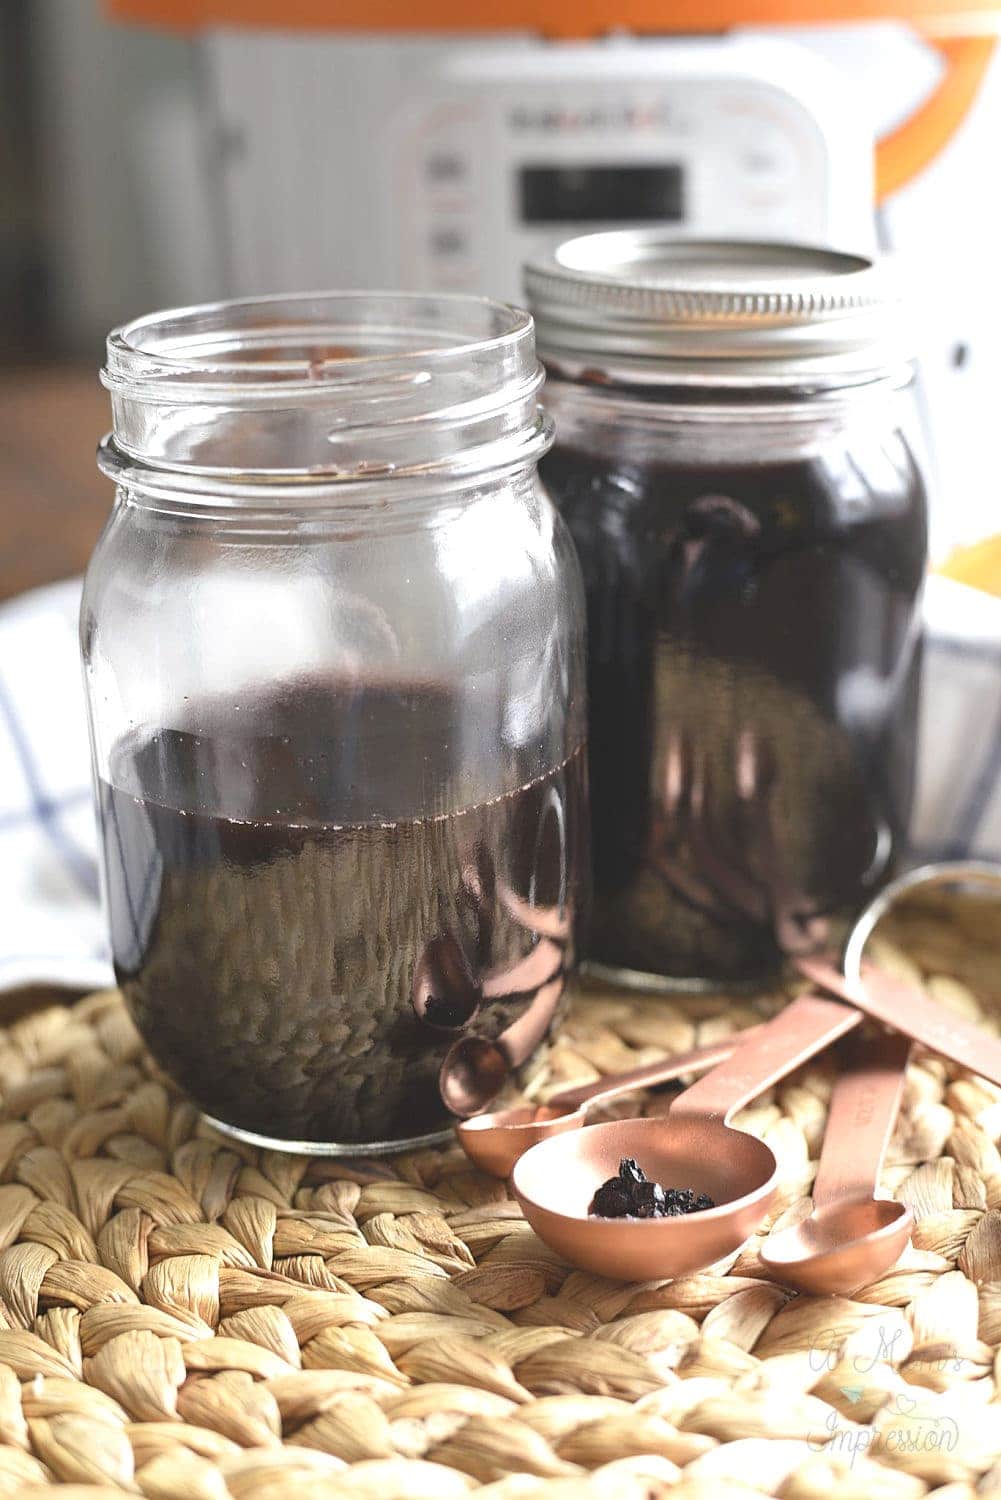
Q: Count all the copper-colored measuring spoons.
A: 4